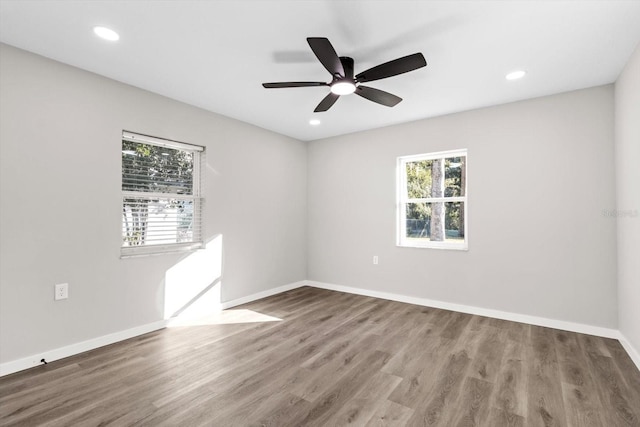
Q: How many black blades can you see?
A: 5